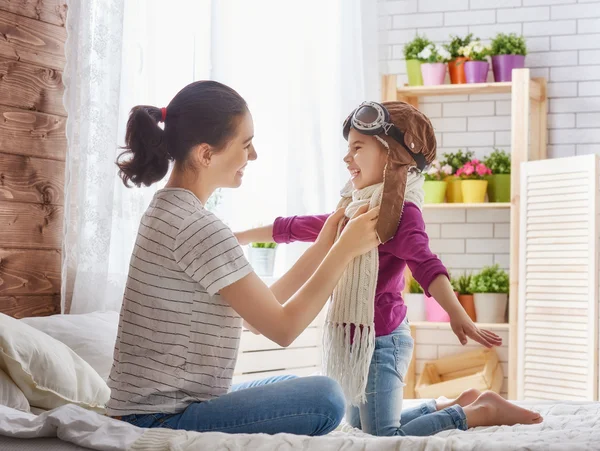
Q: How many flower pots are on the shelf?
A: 13